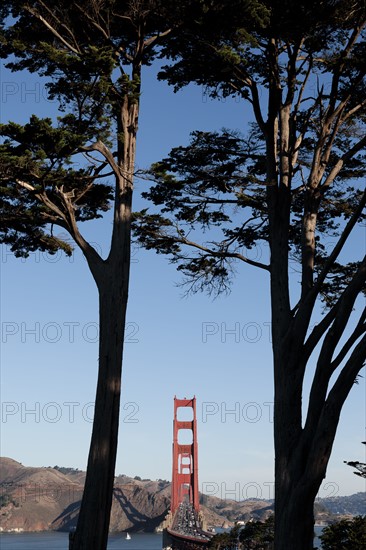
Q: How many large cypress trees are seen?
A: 2